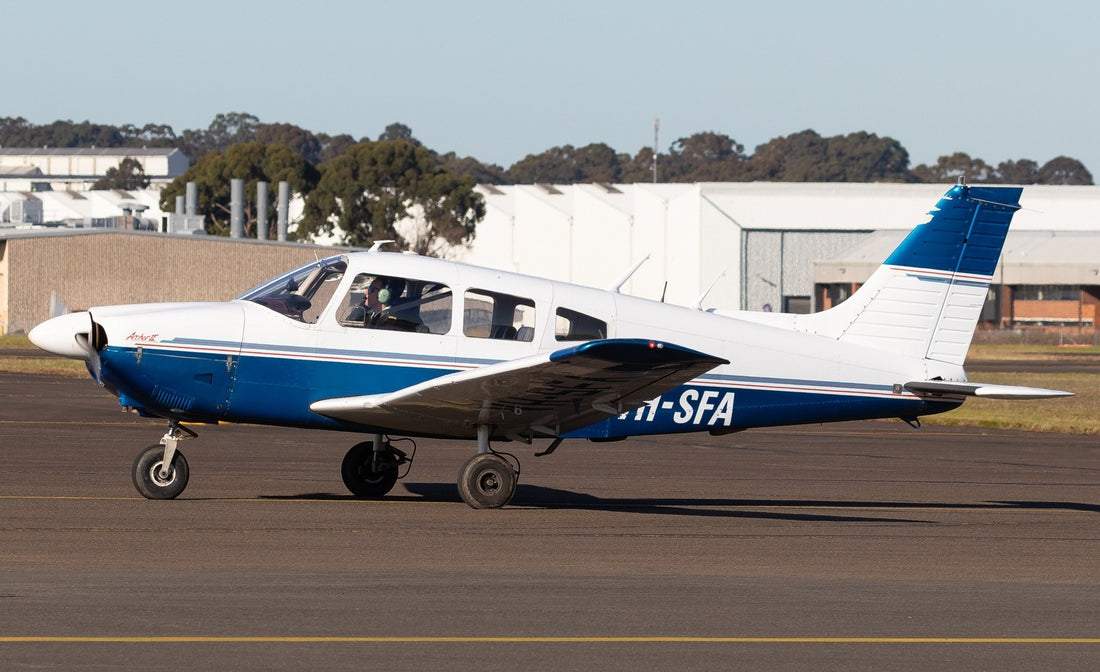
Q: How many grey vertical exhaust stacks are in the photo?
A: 5